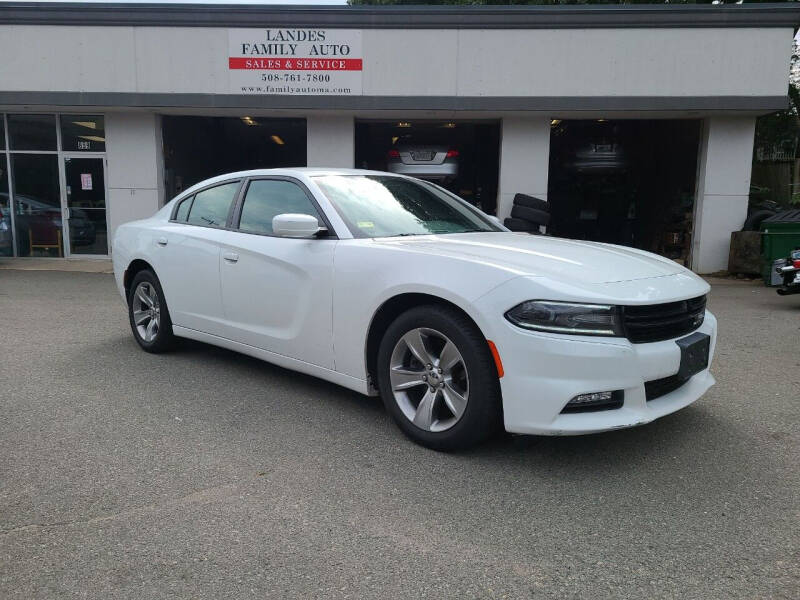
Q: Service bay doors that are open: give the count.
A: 3